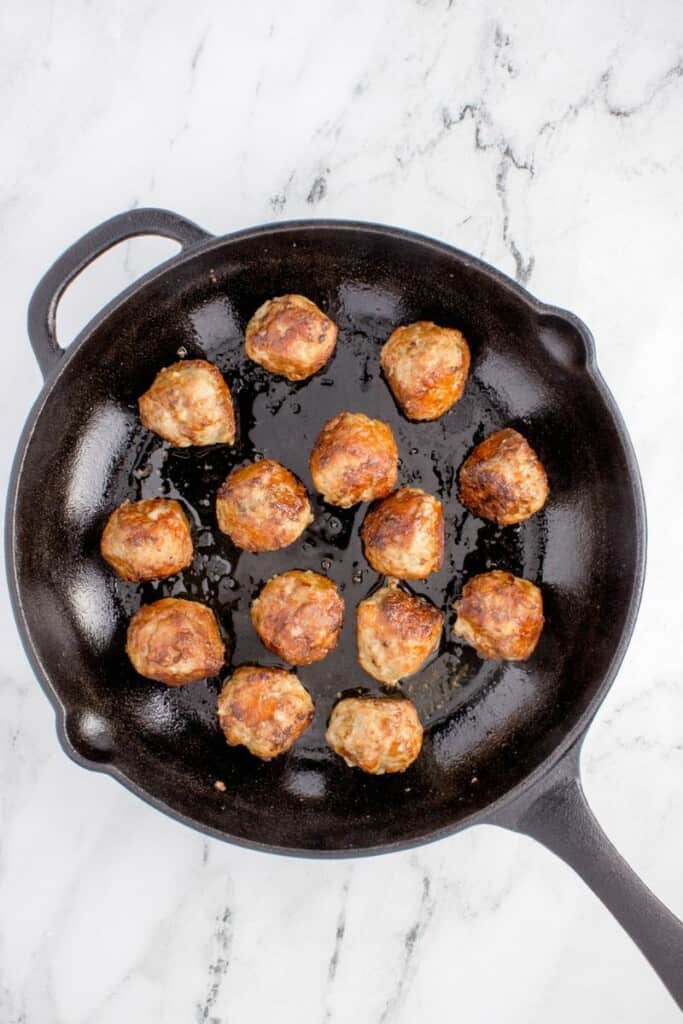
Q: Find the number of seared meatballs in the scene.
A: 14